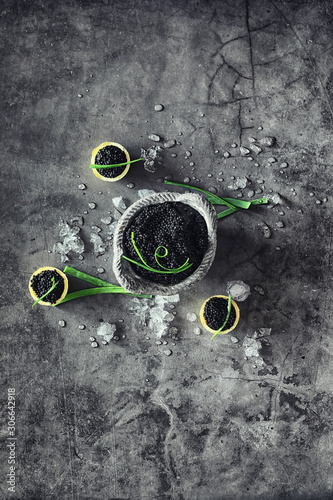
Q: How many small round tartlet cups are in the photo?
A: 3